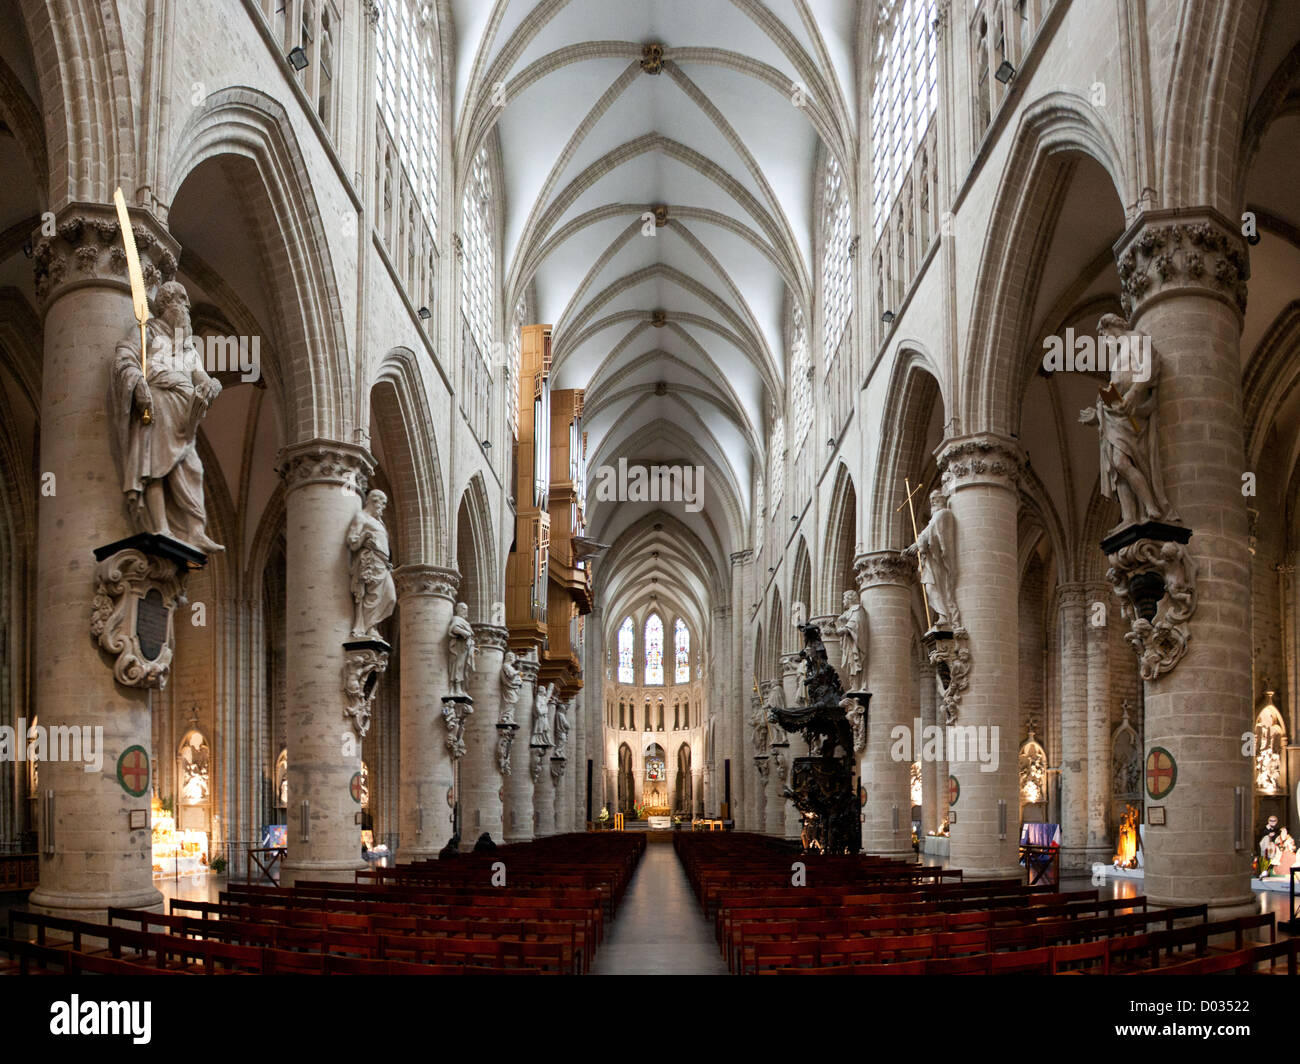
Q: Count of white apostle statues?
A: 12